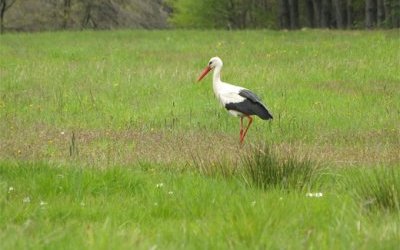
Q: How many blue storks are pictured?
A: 0